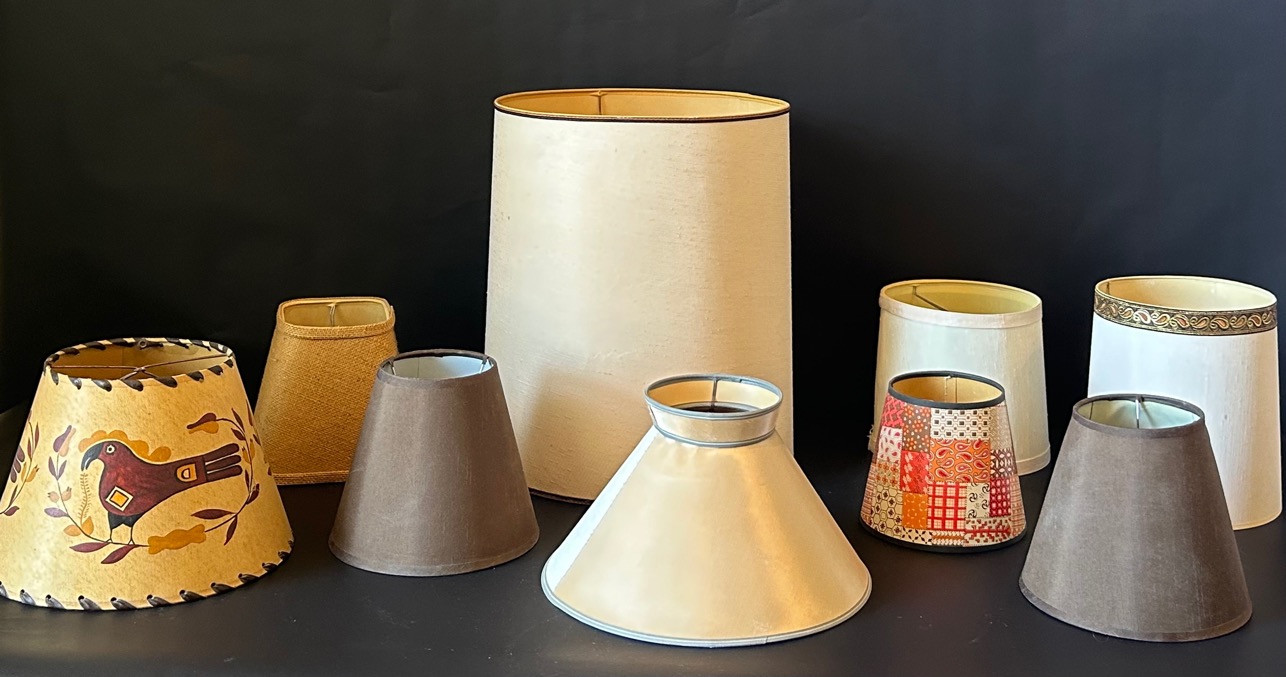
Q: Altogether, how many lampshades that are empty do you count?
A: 9